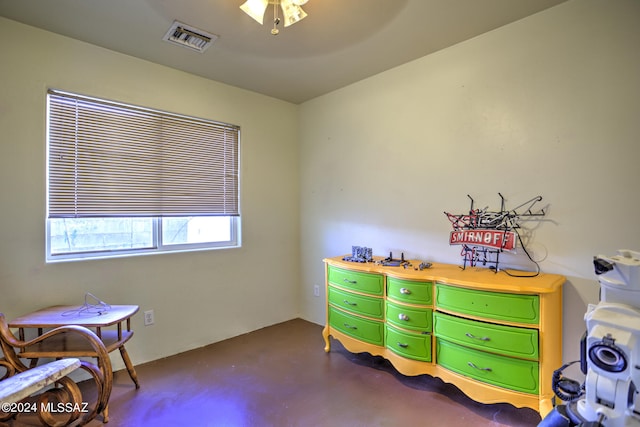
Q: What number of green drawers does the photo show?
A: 9